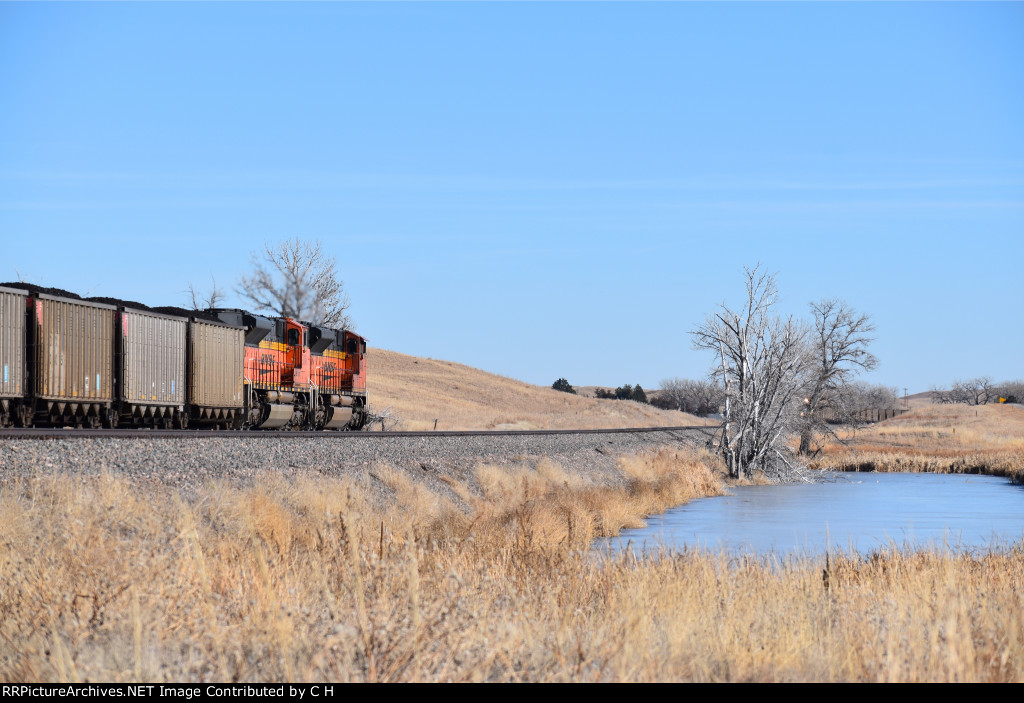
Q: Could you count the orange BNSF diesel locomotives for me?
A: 2